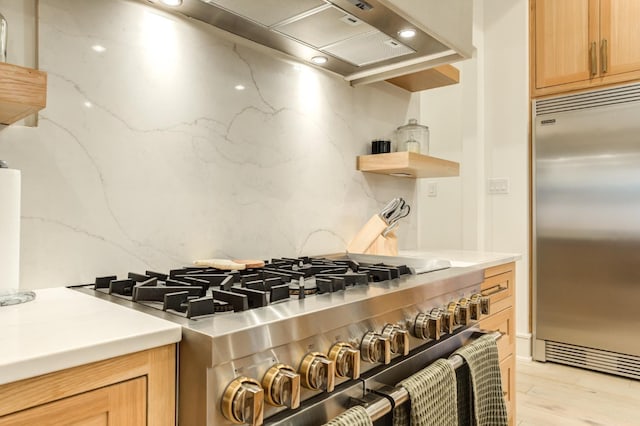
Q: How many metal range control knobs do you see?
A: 11